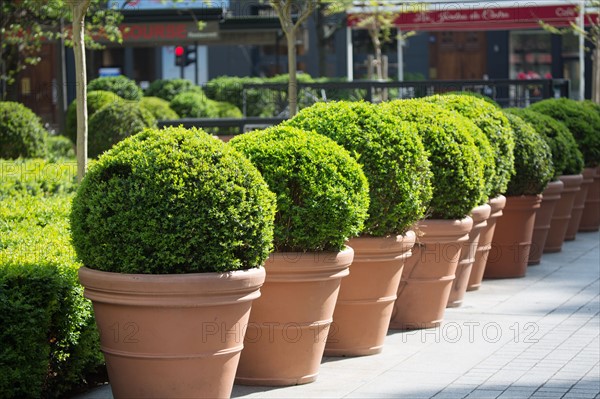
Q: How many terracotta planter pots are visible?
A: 11